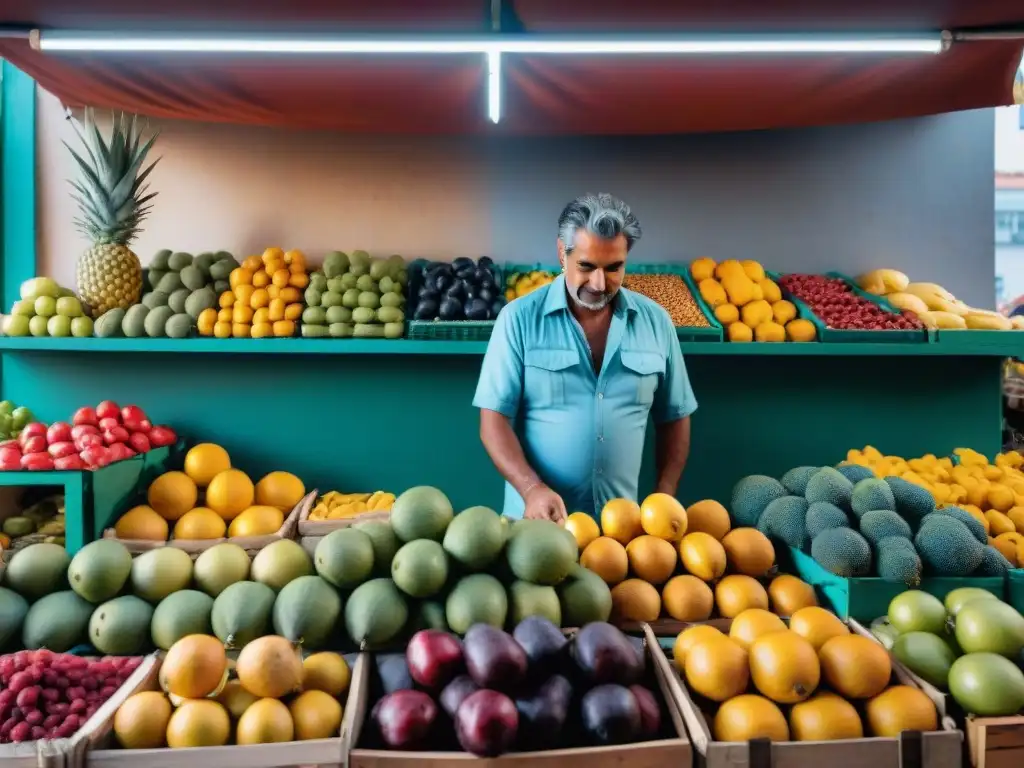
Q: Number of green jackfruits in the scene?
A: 14